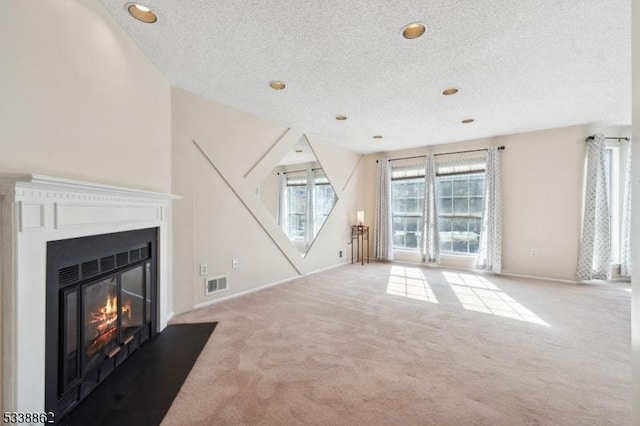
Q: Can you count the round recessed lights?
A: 7